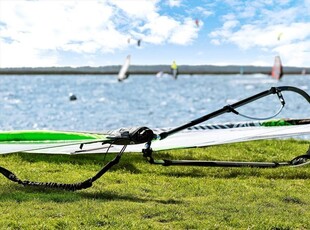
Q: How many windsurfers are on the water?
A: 3